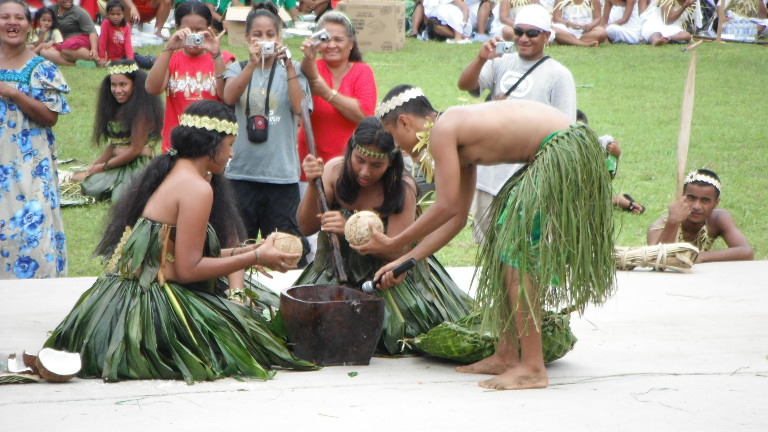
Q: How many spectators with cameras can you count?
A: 4